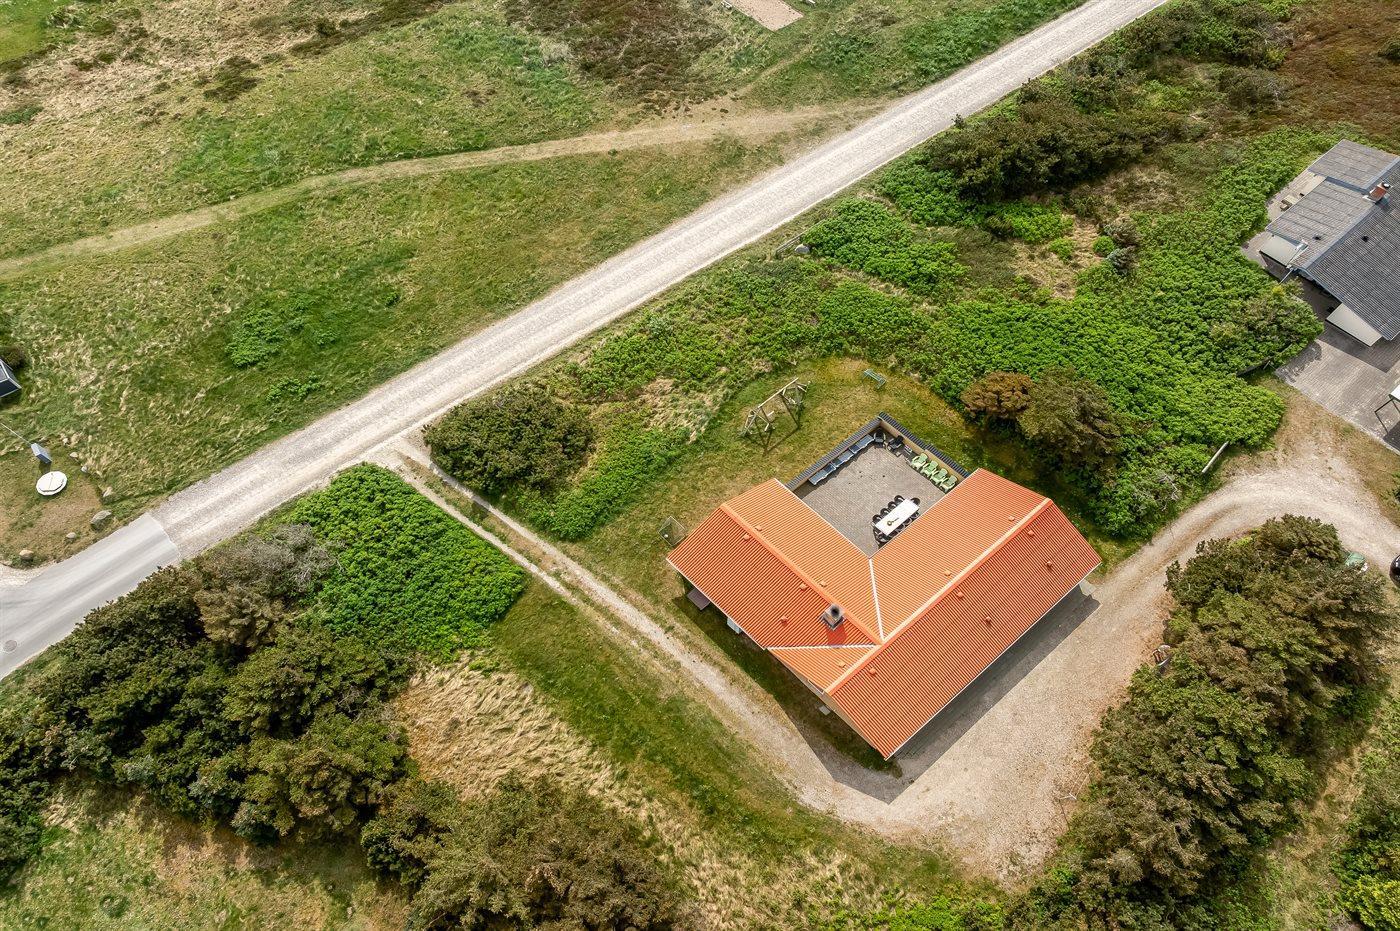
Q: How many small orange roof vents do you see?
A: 13